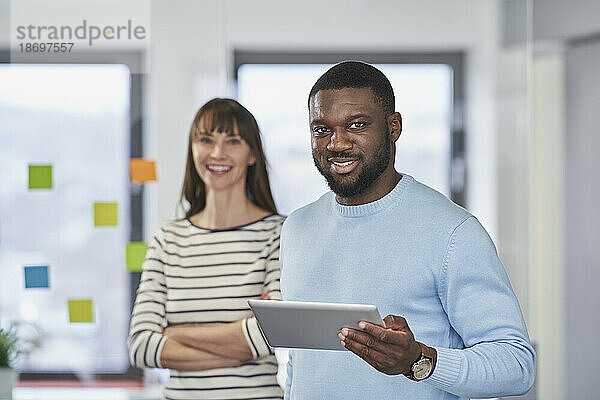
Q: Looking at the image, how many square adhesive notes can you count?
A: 6